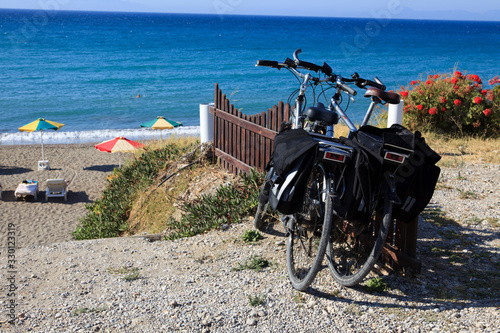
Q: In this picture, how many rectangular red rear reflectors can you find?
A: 2